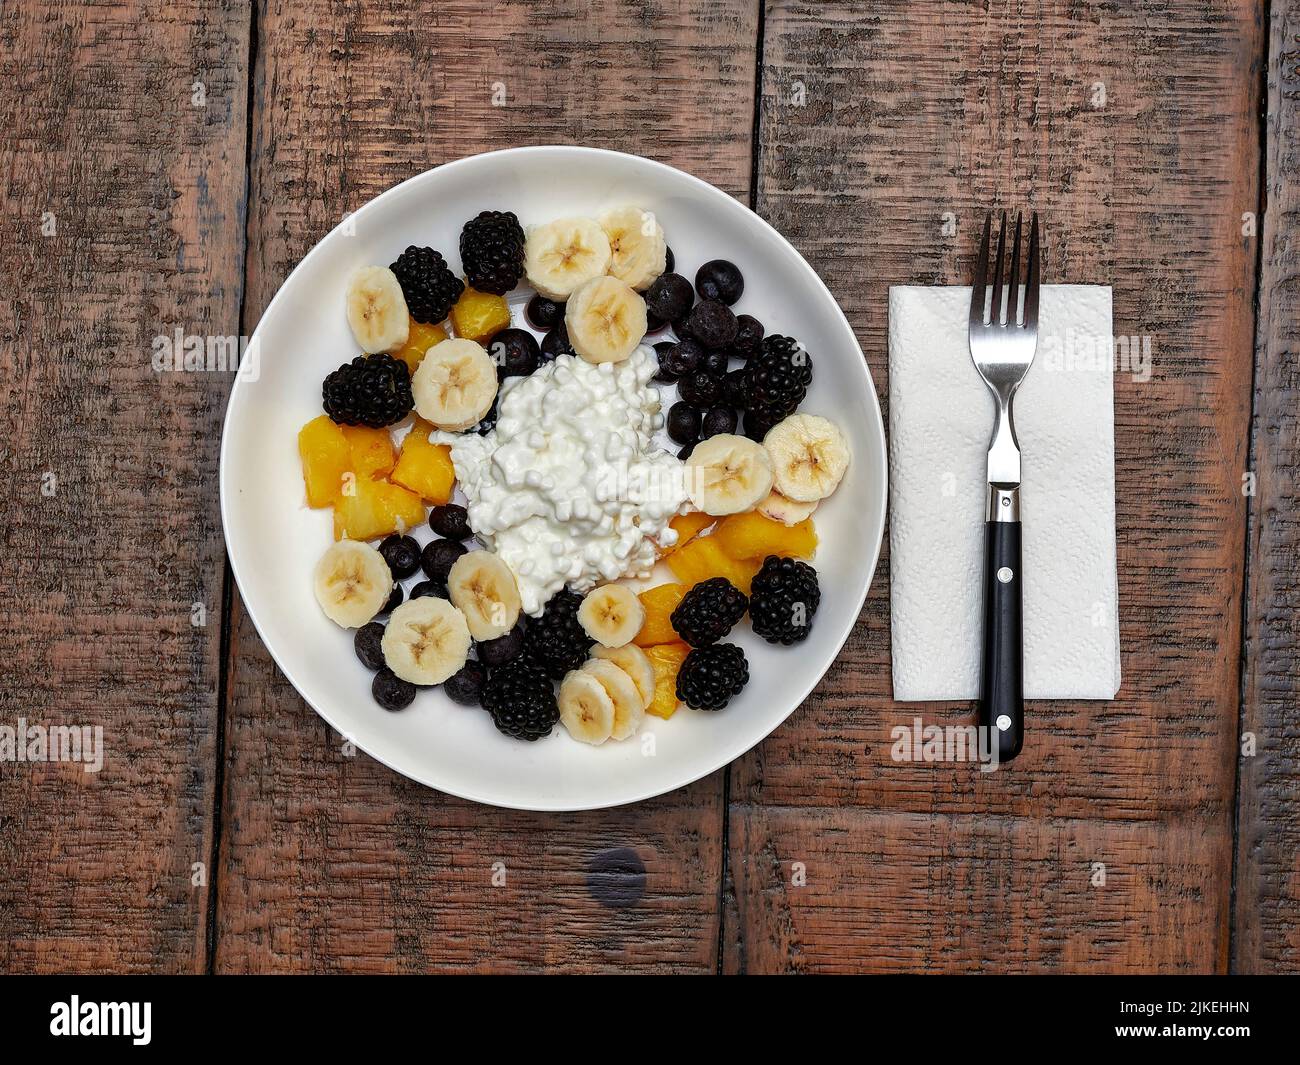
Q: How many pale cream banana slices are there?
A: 15